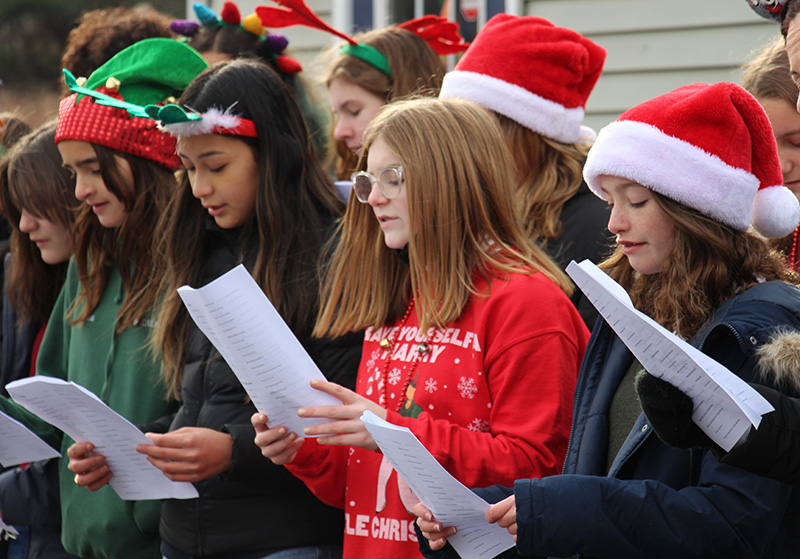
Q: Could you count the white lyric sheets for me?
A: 5